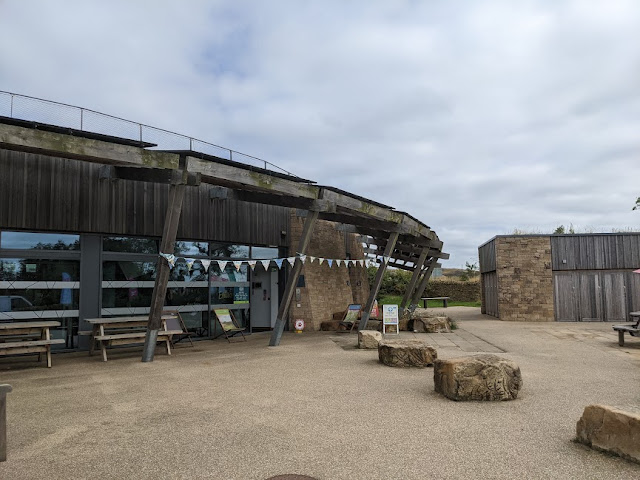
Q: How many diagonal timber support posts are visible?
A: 5